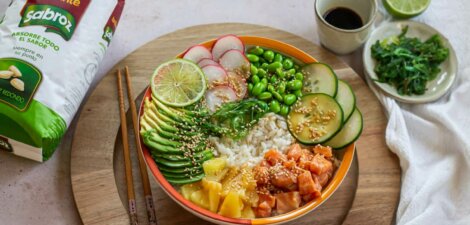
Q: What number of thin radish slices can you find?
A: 7